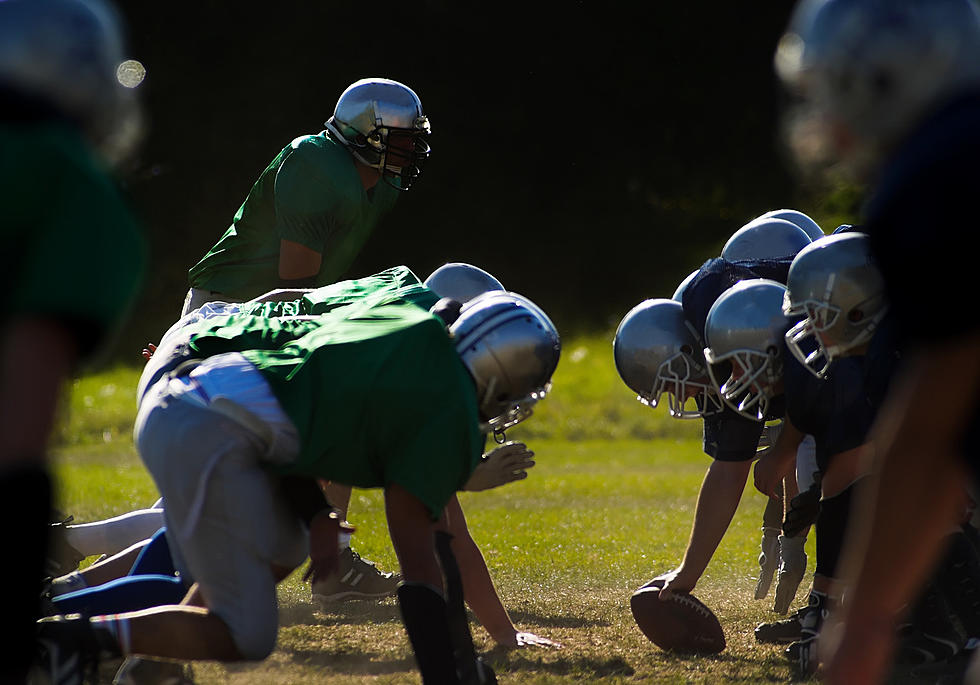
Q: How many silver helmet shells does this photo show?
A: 11